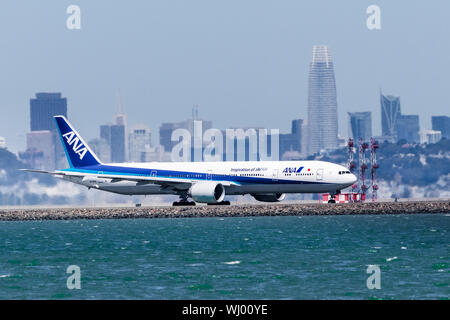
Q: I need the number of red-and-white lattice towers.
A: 3